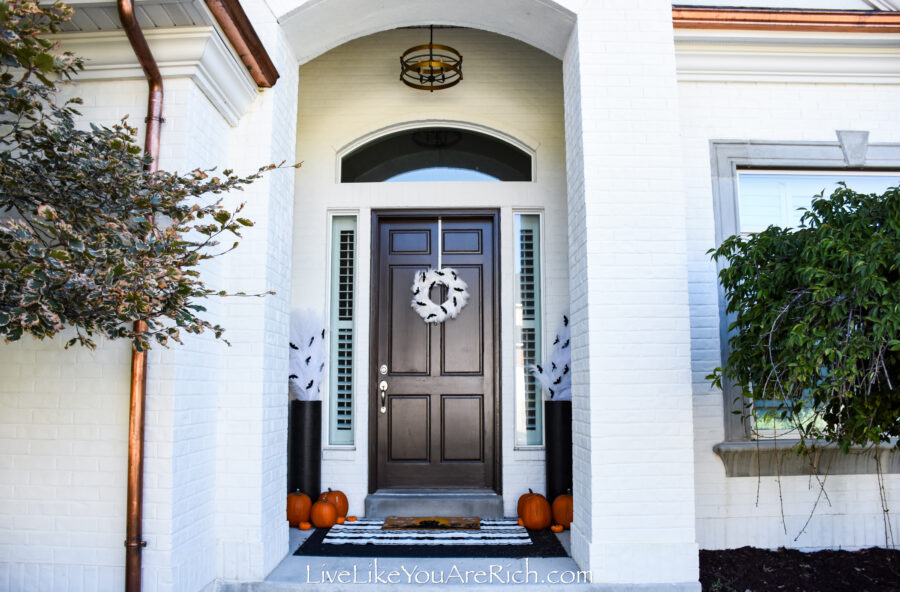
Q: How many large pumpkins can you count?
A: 5